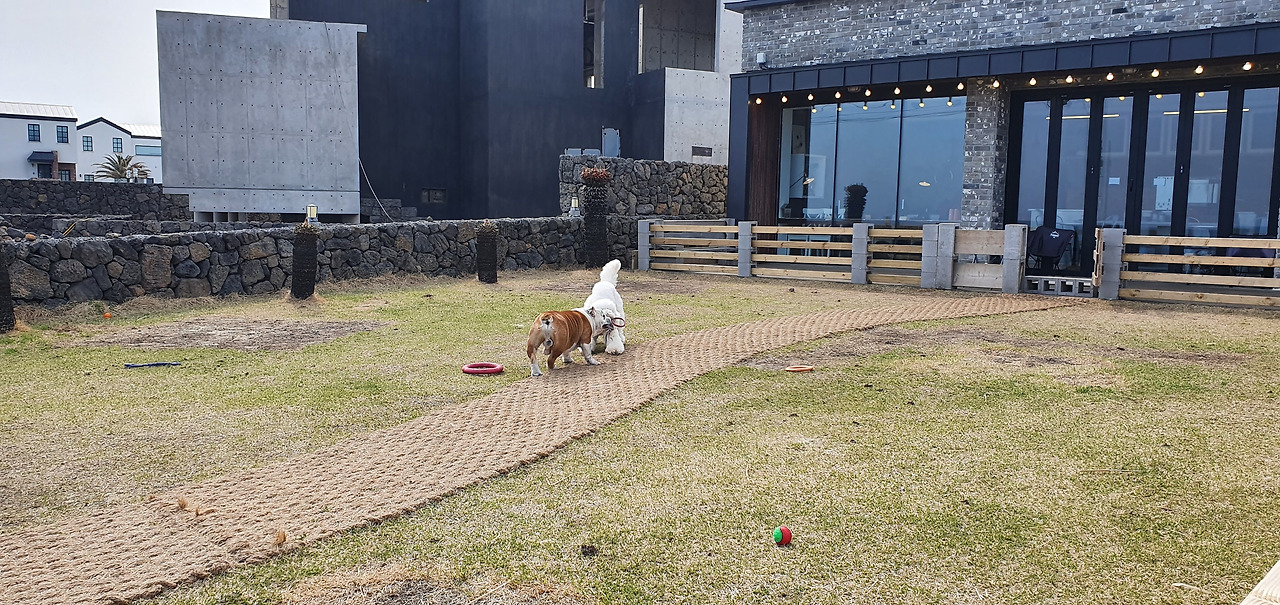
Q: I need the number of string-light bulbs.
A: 15